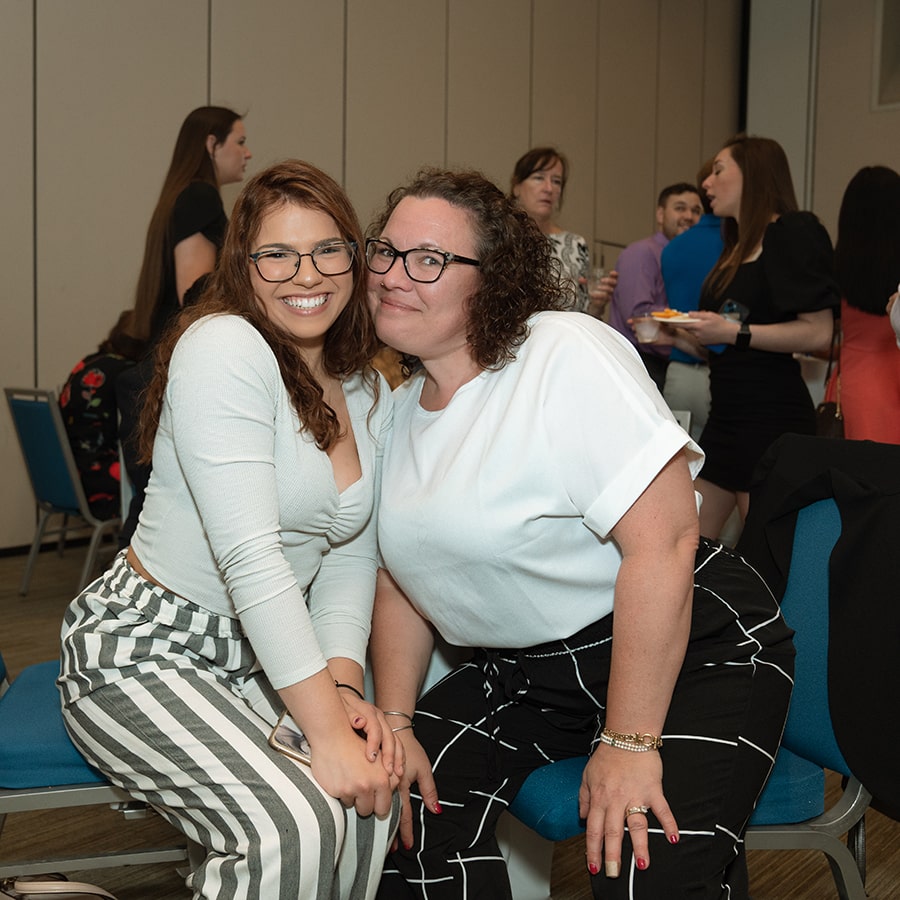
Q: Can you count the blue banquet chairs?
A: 3